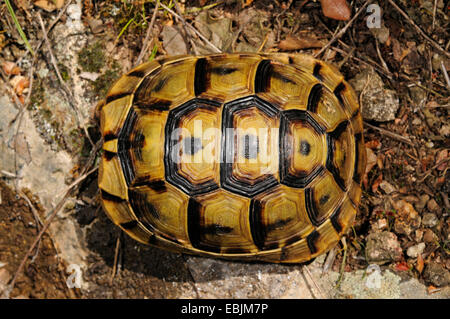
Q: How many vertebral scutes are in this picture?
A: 5